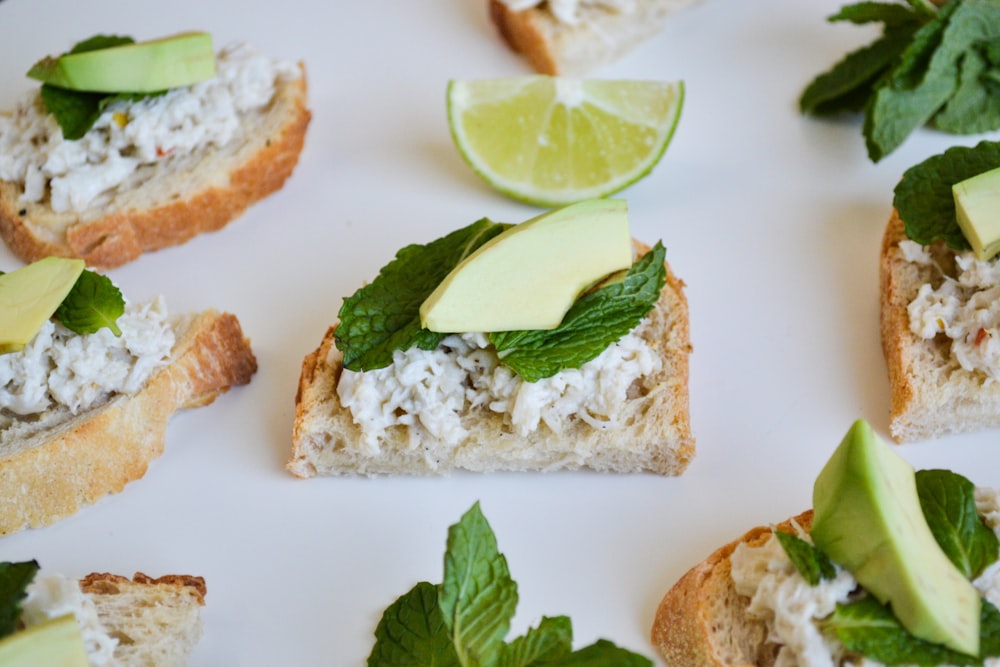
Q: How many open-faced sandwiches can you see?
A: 7